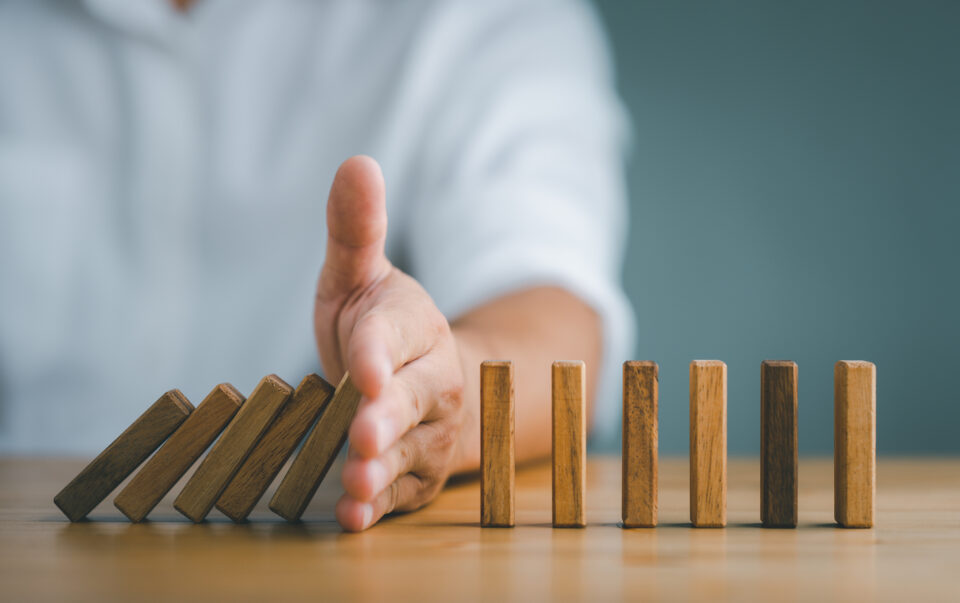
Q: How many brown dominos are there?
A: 11